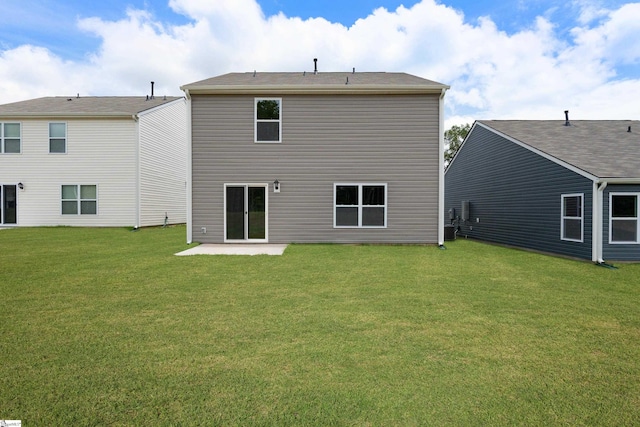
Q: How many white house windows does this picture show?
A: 3